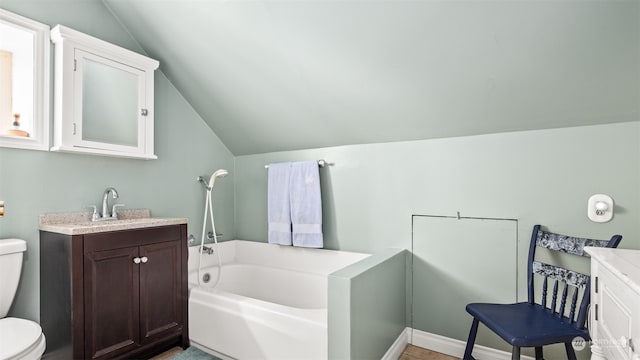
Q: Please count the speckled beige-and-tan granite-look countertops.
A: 1